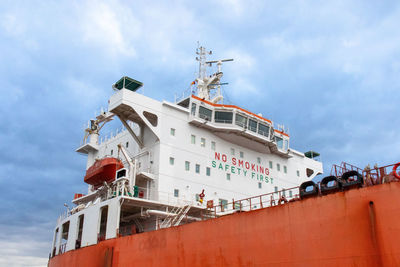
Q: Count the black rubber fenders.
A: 3